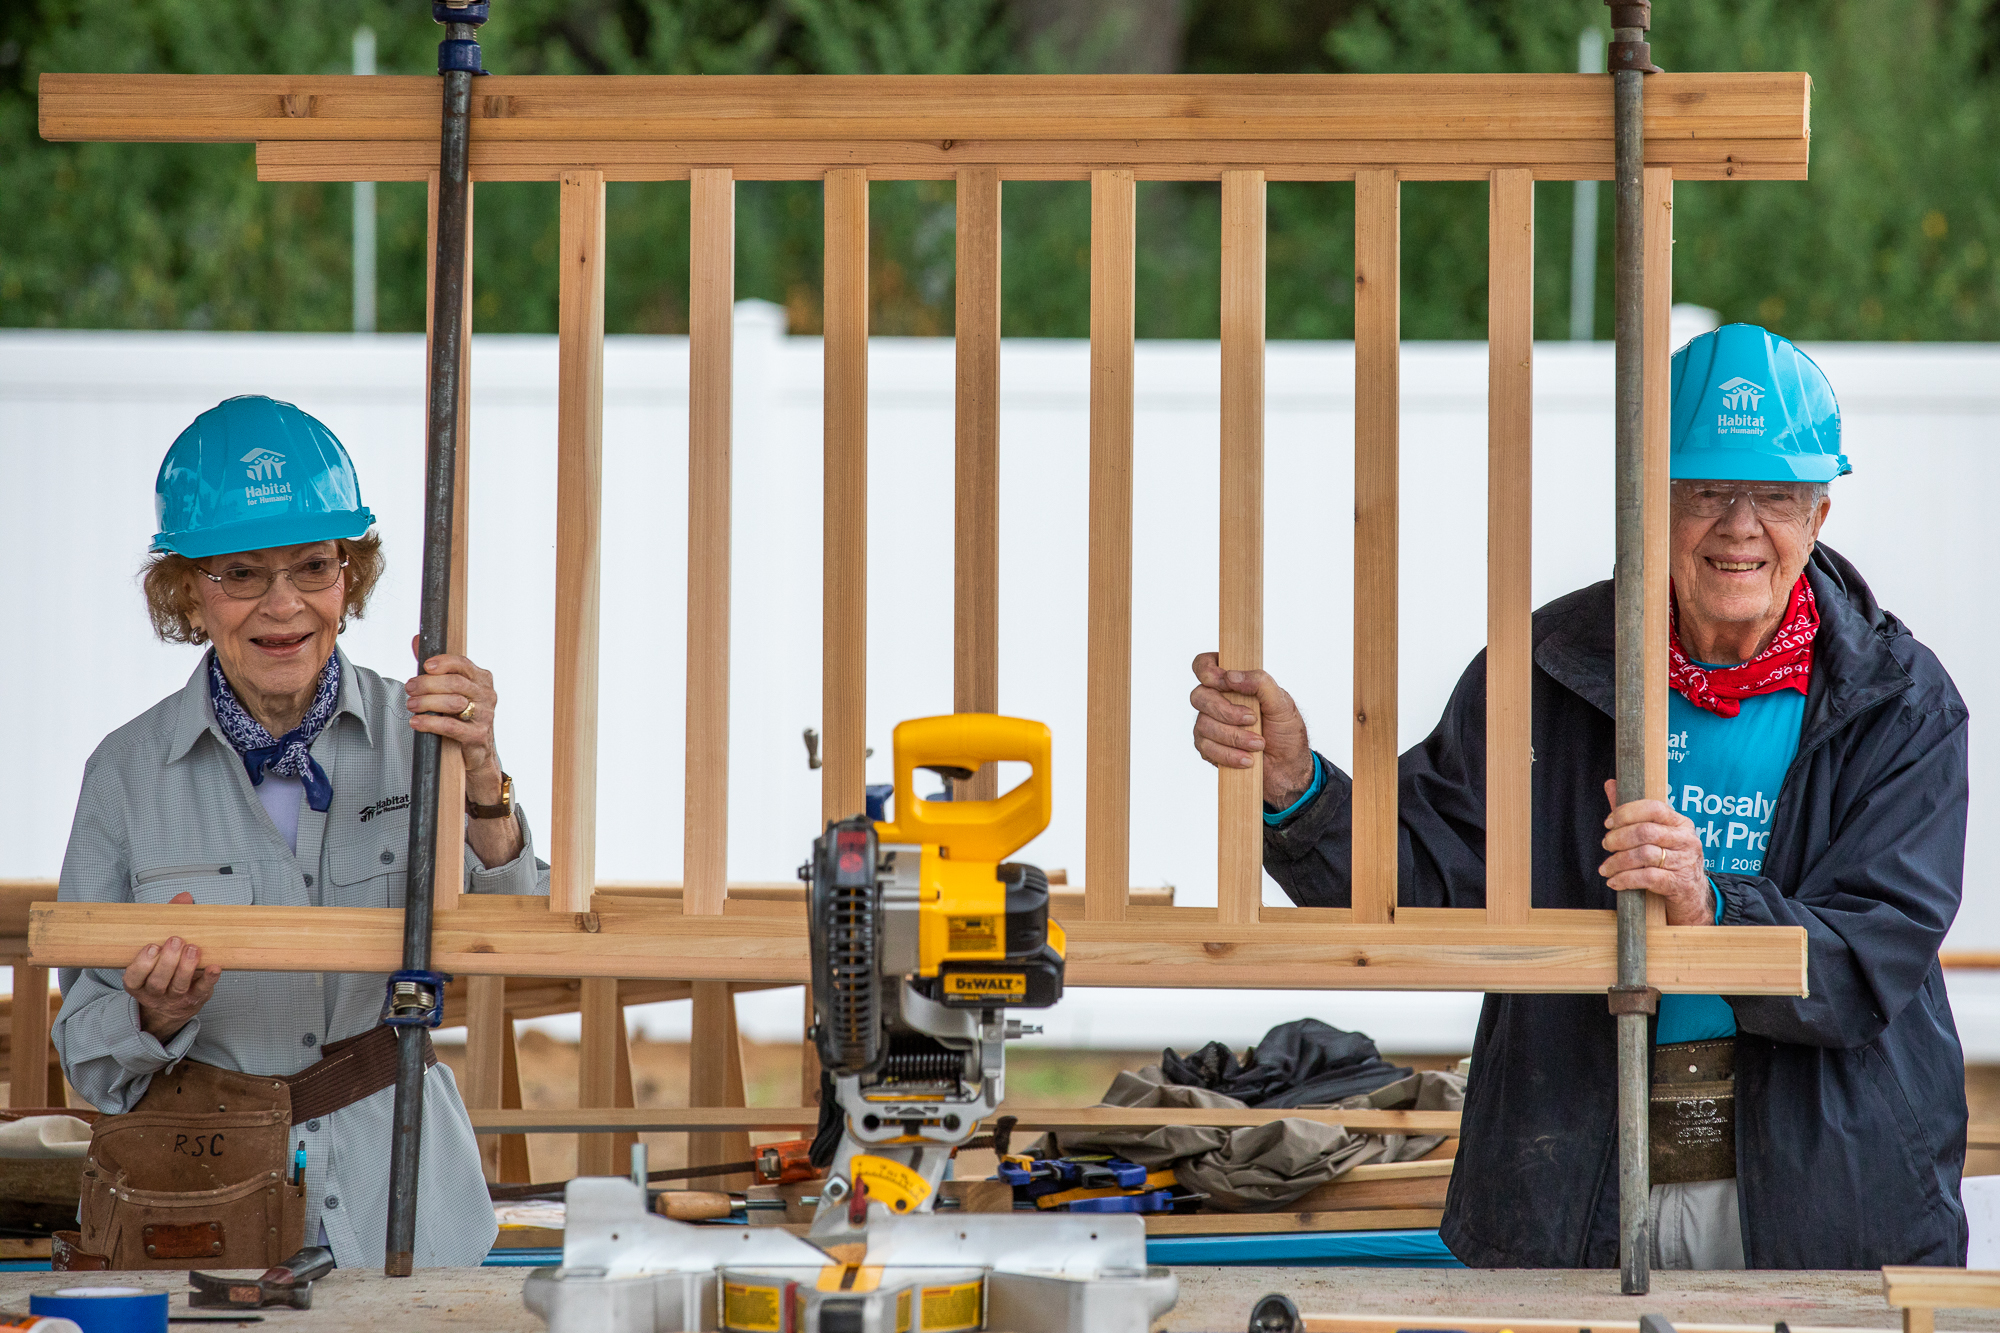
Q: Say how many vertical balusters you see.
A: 10